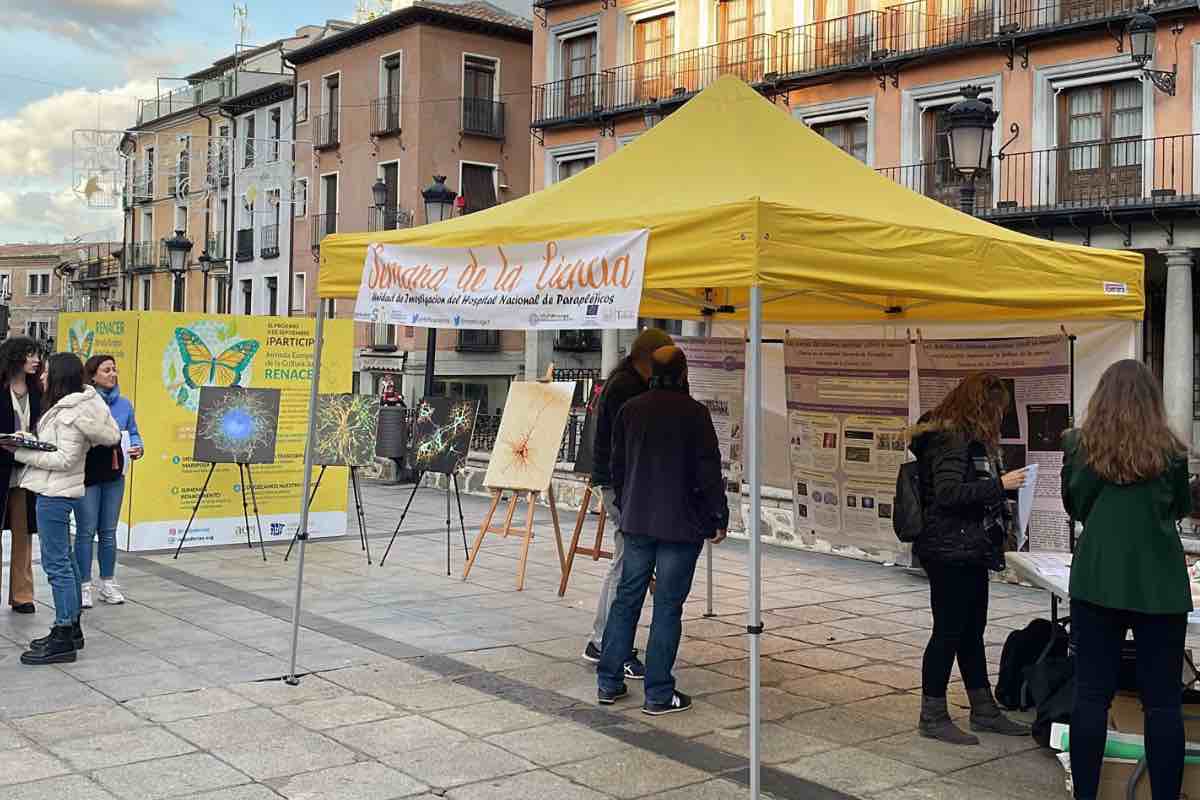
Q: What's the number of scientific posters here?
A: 3